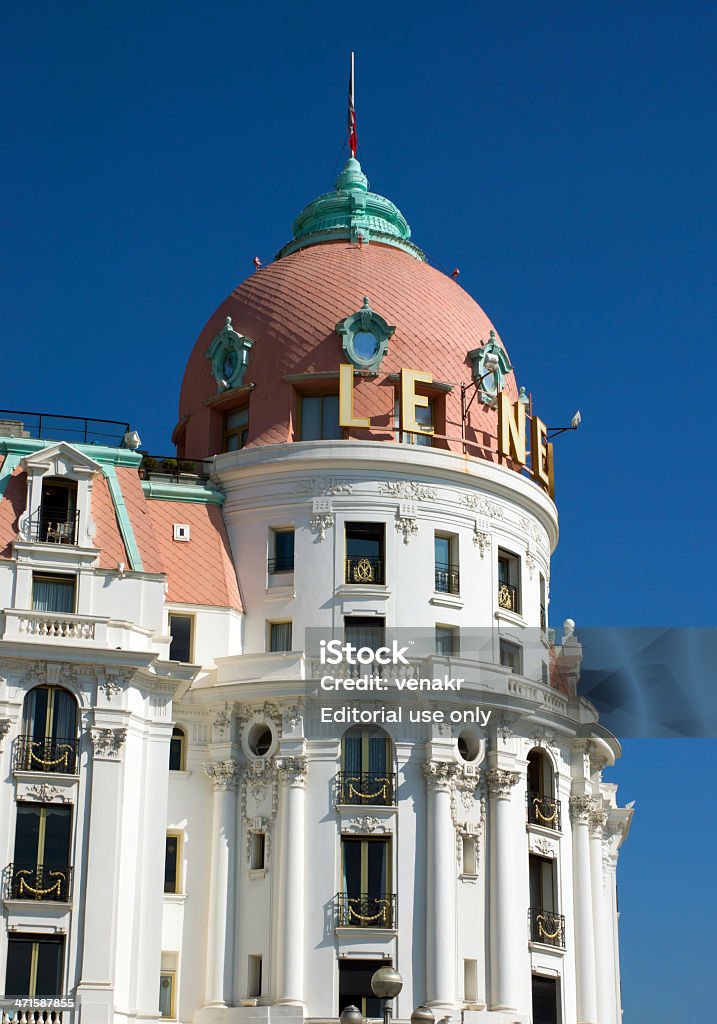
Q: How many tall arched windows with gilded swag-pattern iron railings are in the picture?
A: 3